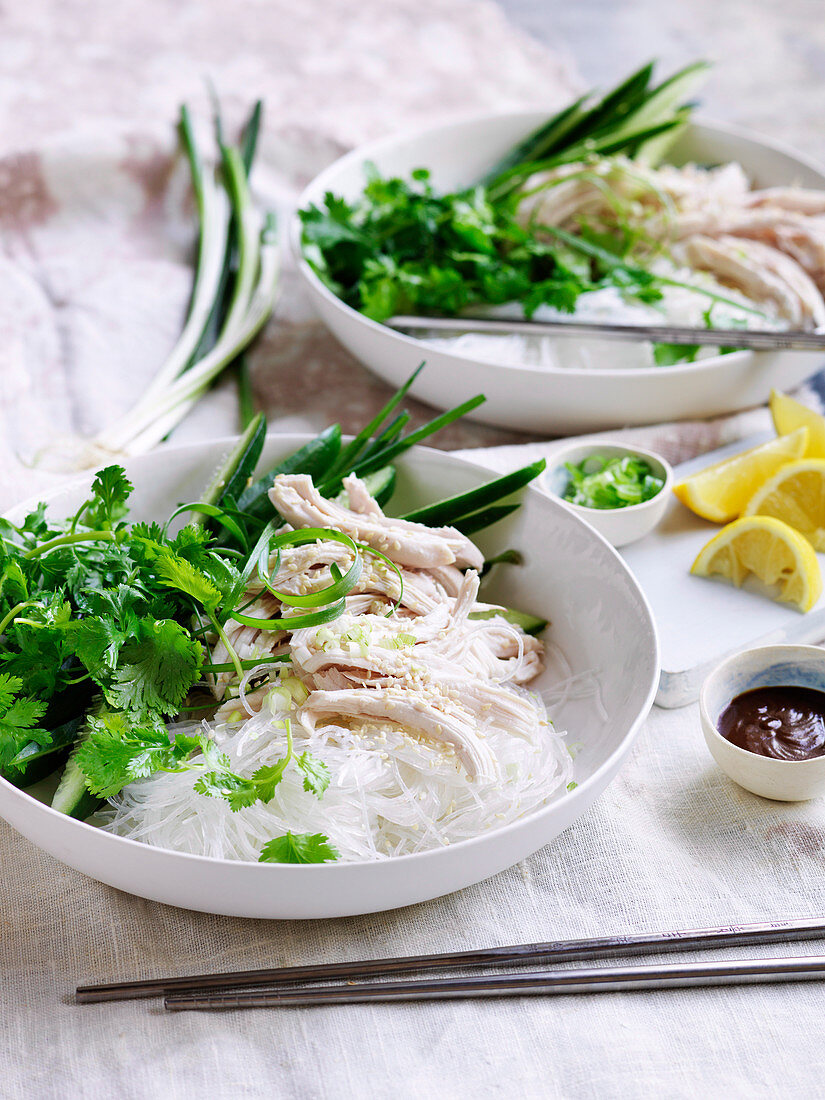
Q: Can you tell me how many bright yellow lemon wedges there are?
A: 4